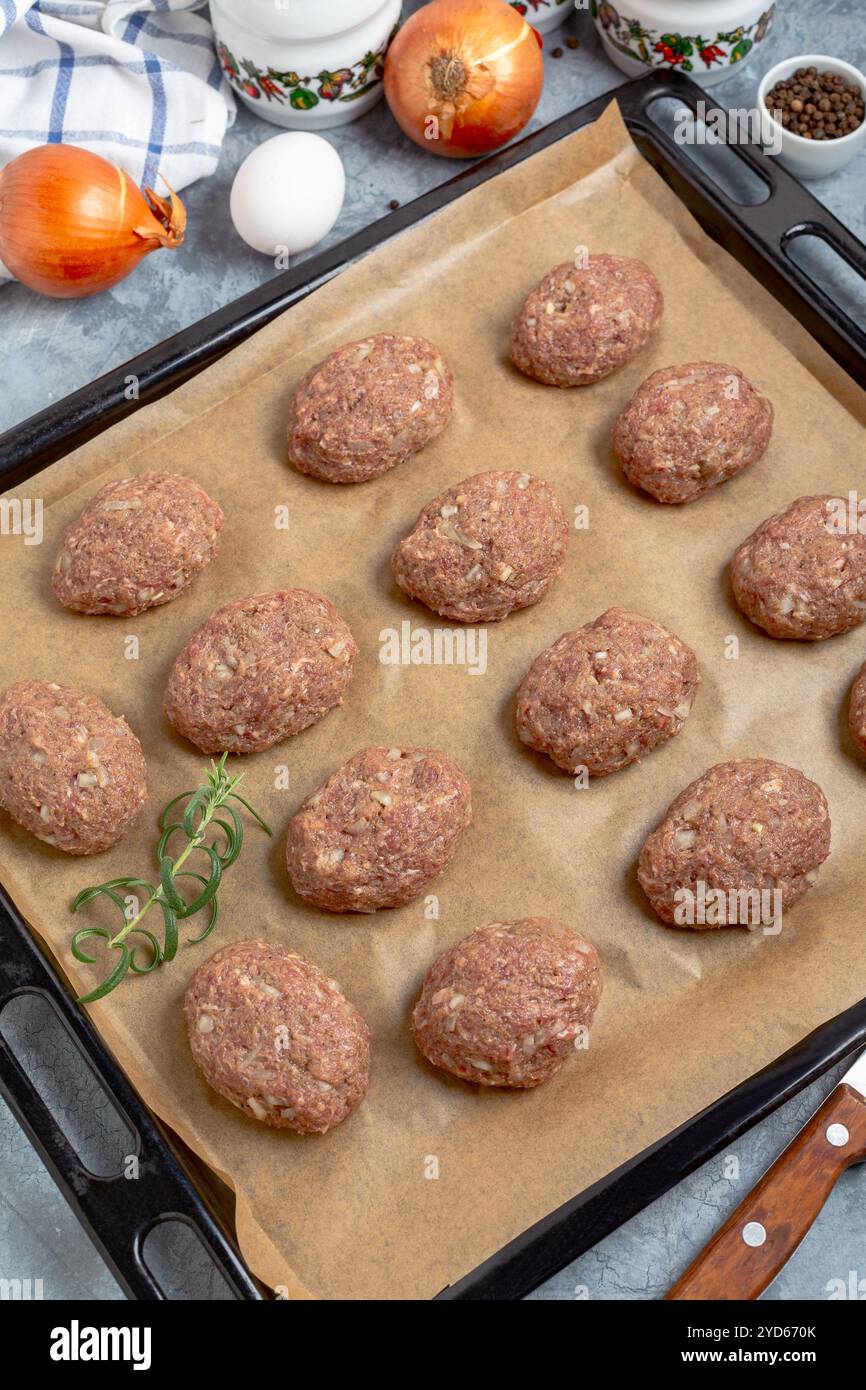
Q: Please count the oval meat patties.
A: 14